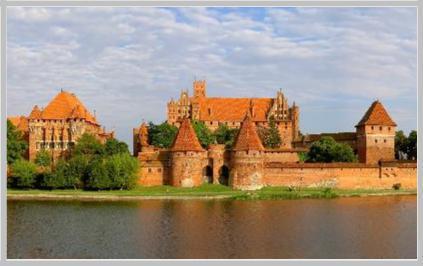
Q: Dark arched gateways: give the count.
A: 2